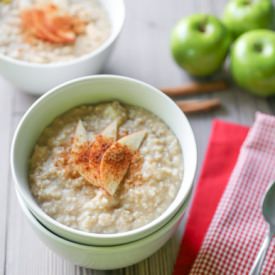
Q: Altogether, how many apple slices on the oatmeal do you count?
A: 3